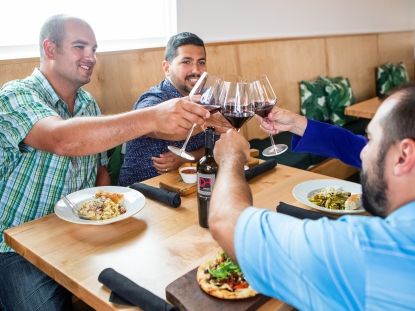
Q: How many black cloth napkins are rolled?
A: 4